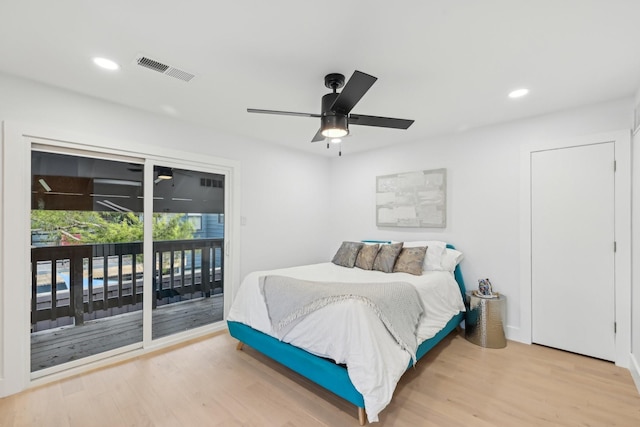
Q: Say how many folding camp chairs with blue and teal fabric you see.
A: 0